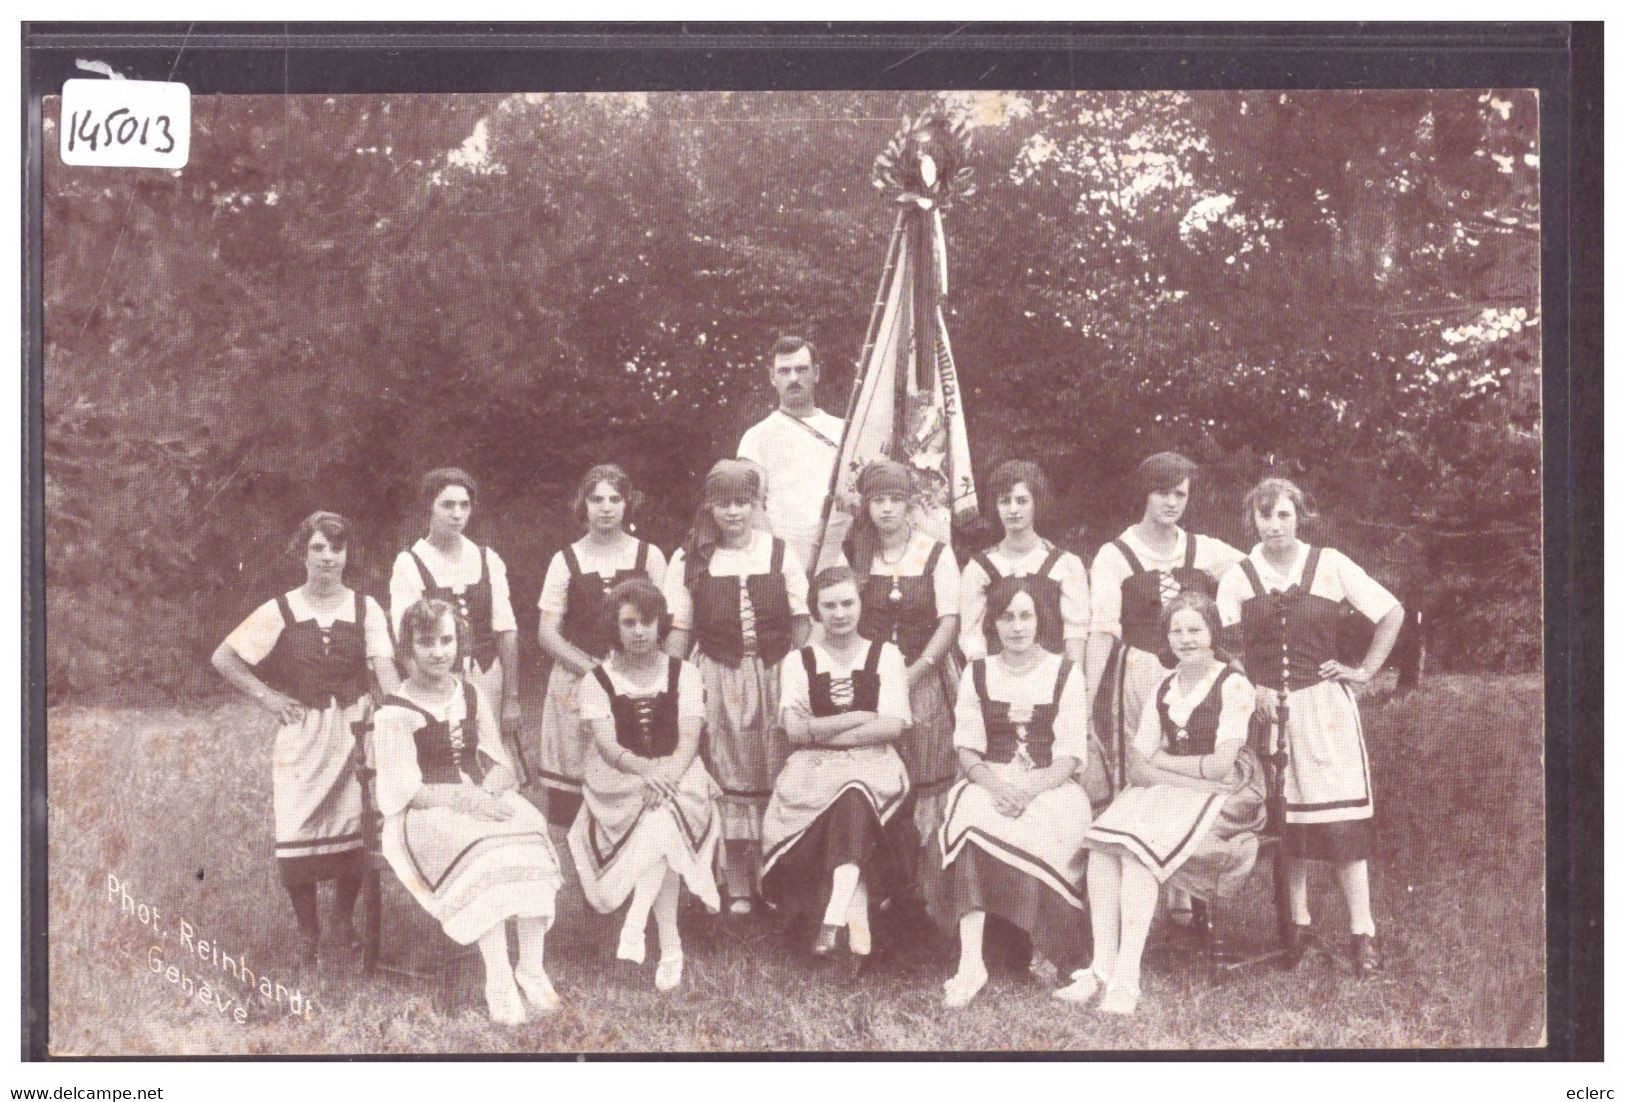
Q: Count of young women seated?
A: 5